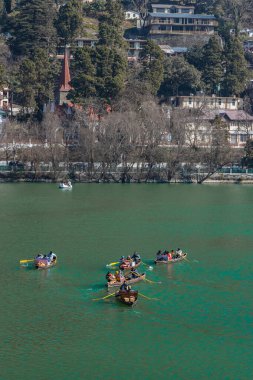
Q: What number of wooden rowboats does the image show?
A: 5